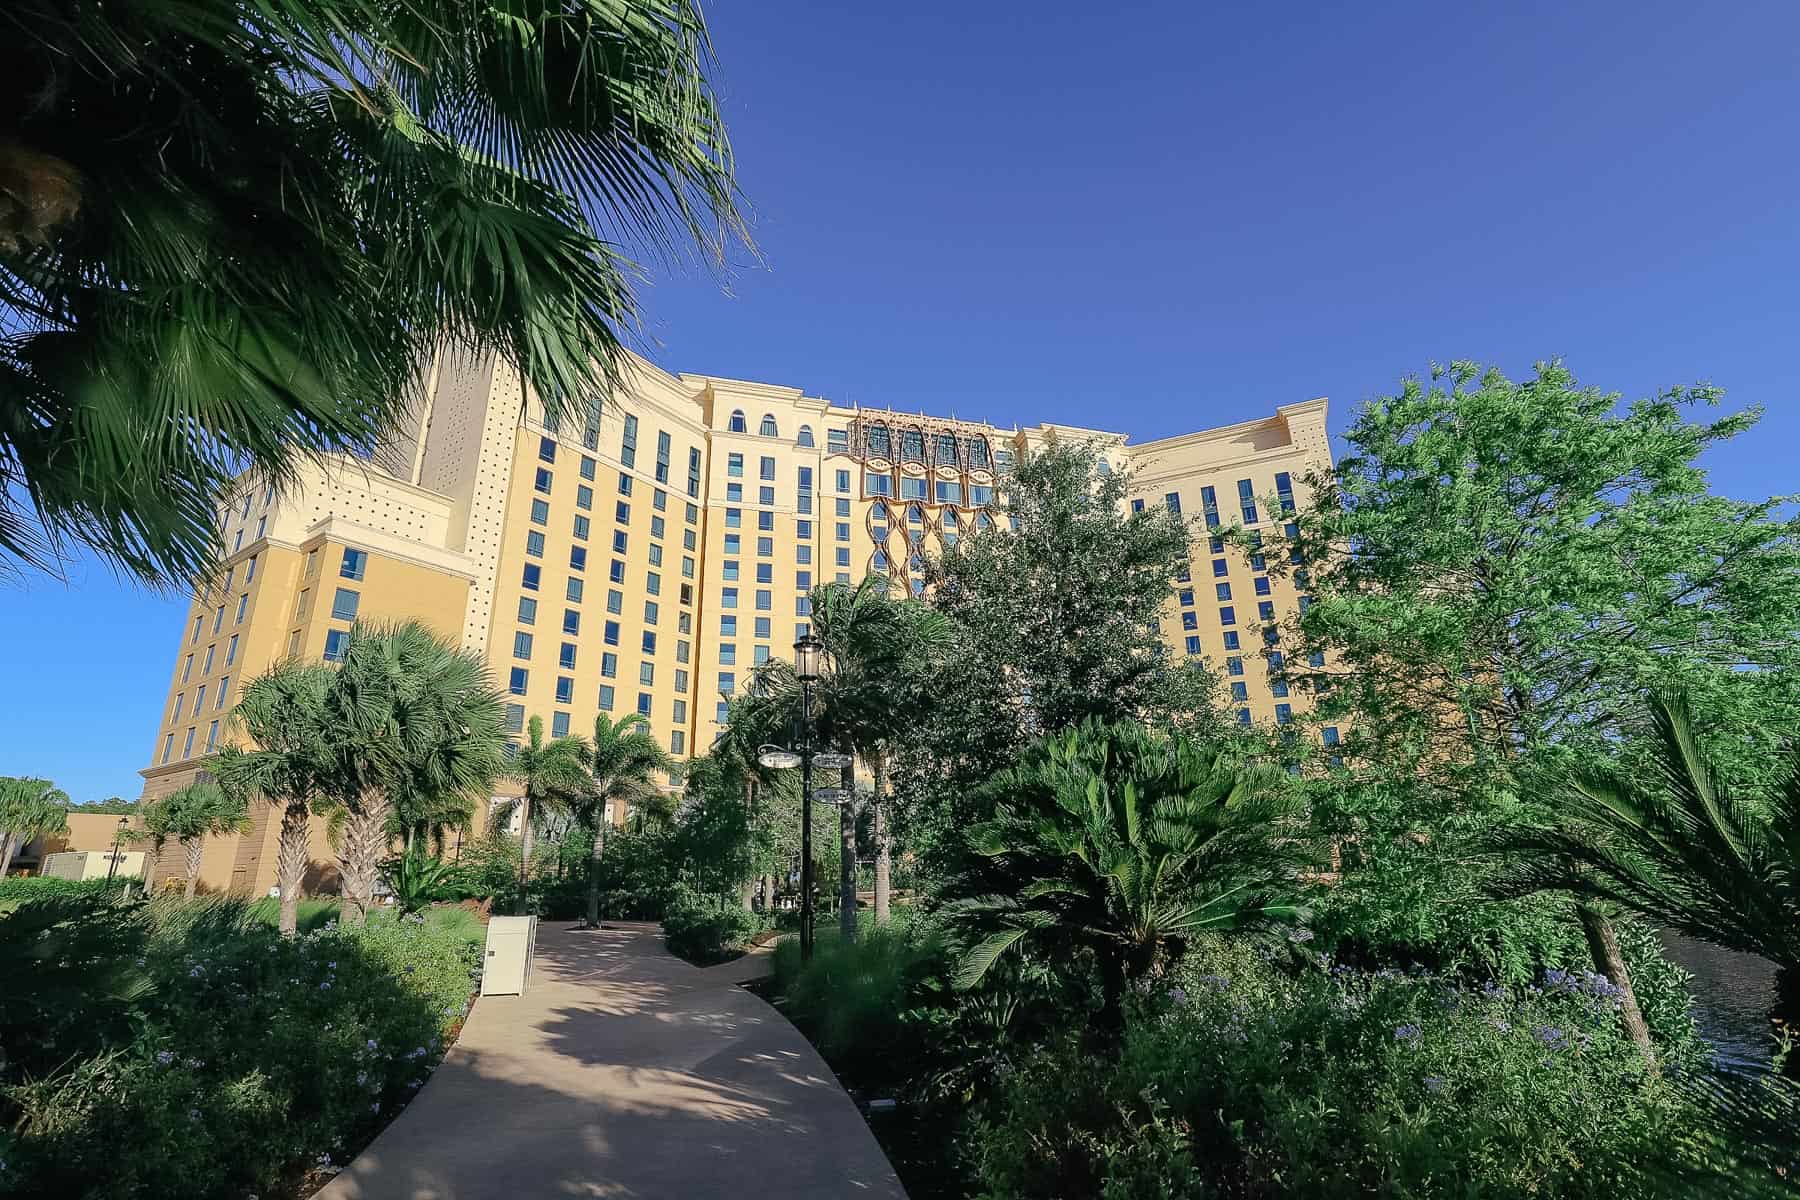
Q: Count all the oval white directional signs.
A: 3